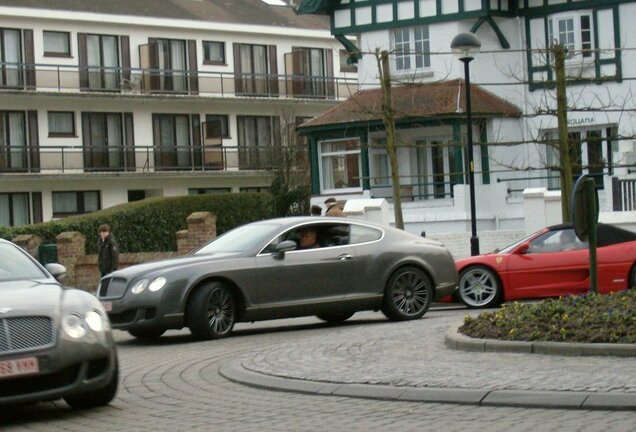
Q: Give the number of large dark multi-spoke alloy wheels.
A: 2